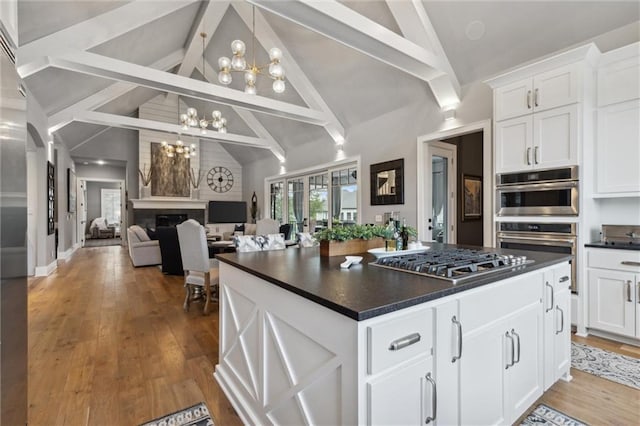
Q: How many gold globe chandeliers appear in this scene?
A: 3